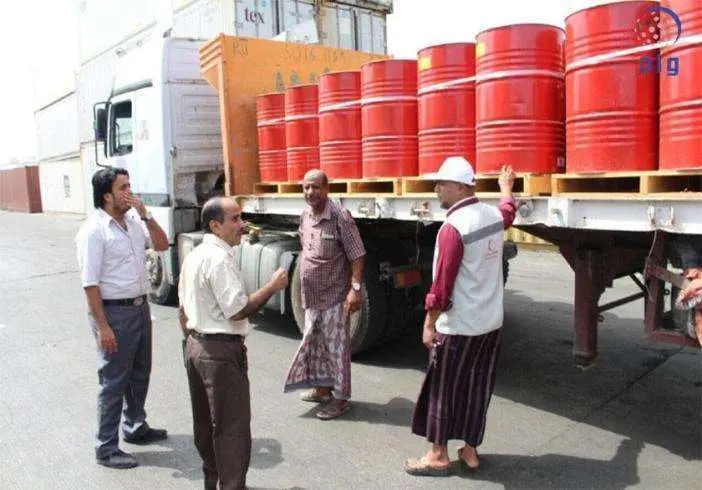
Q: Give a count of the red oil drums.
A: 8